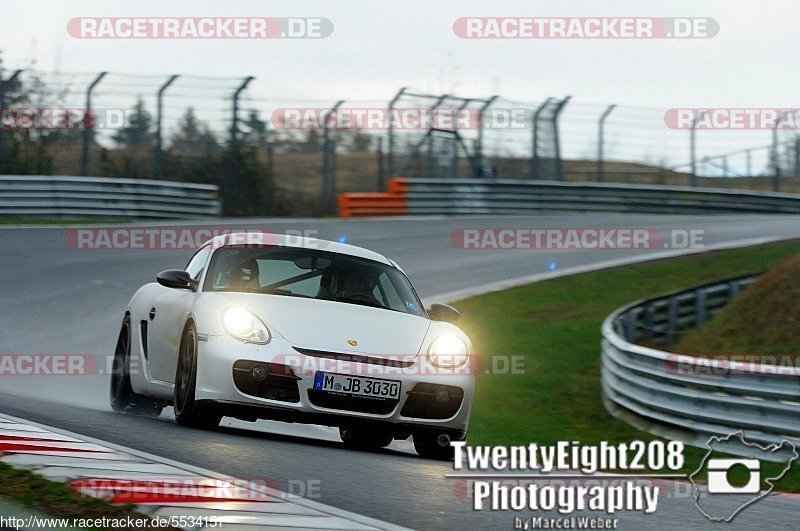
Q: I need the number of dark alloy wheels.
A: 2